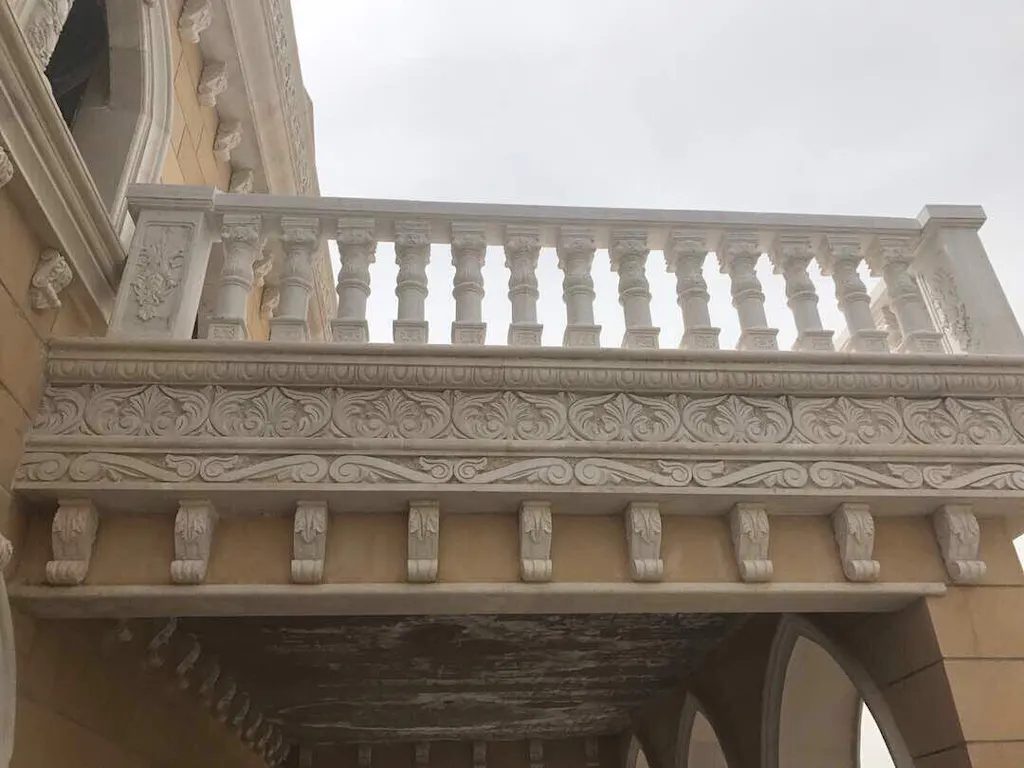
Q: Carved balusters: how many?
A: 13